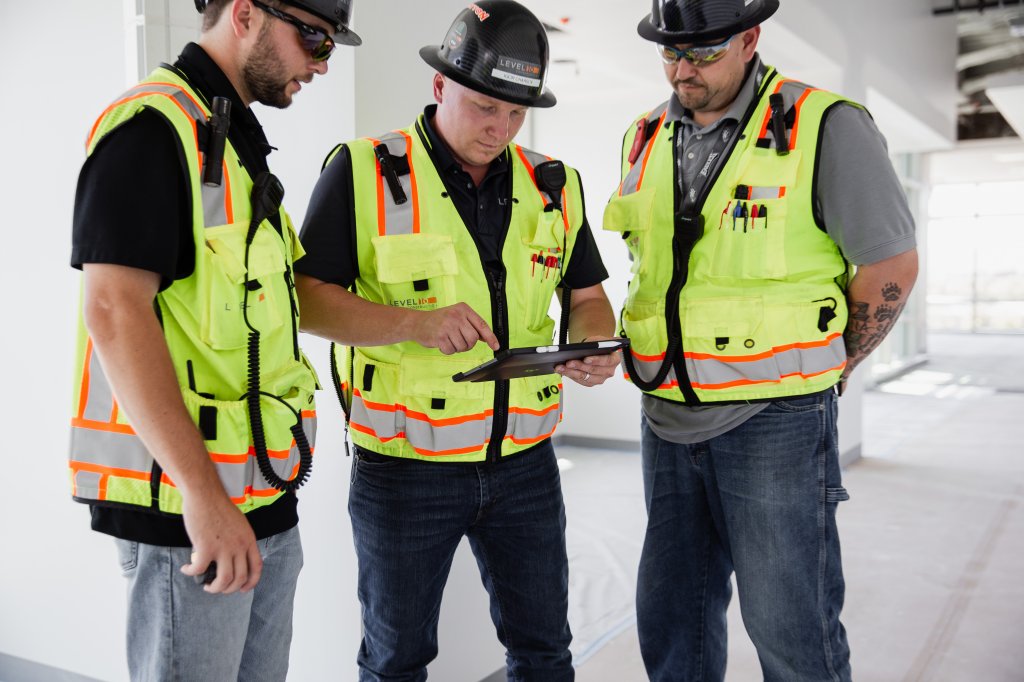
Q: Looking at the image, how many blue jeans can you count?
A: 3